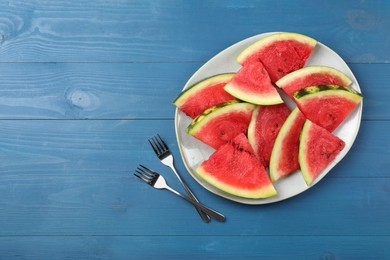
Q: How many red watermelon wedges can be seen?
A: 10